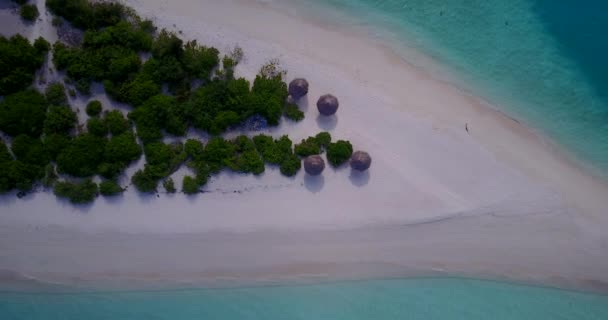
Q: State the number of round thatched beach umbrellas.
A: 4